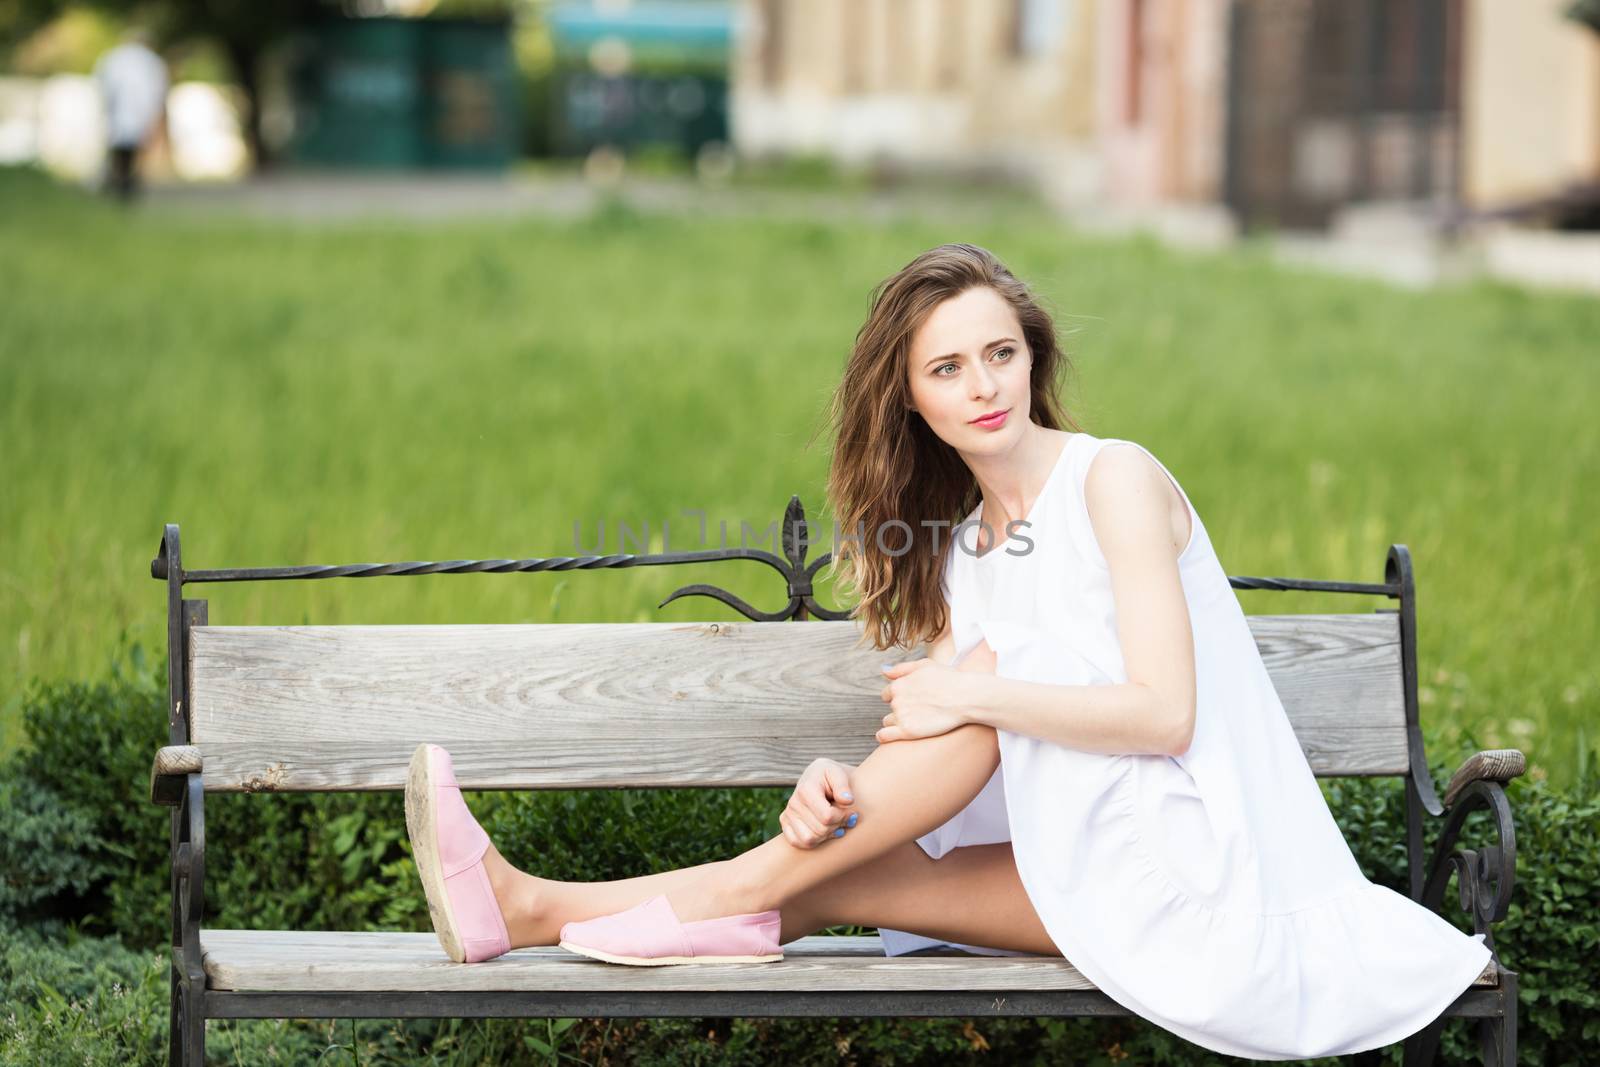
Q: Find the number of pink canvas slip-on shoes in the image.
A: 2